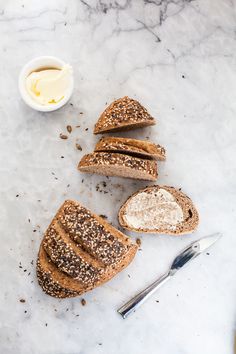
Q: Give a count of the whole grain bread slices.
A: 4